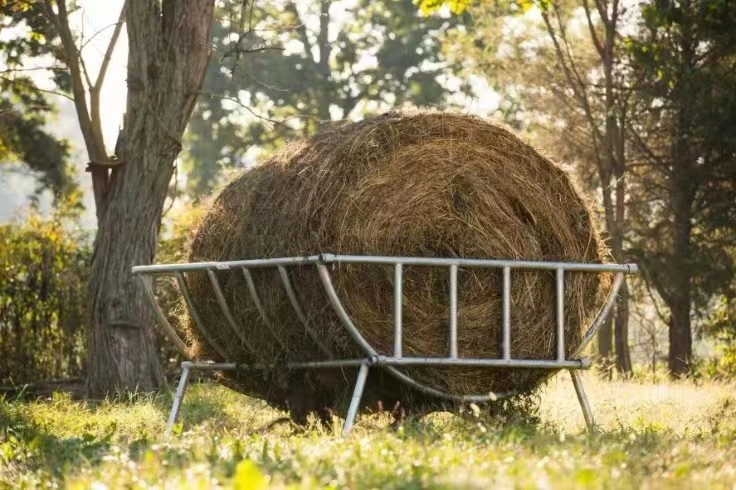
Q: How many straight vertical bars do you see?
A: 4